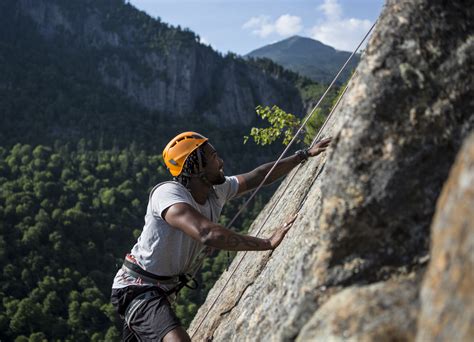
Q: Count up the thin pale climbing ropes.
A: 2